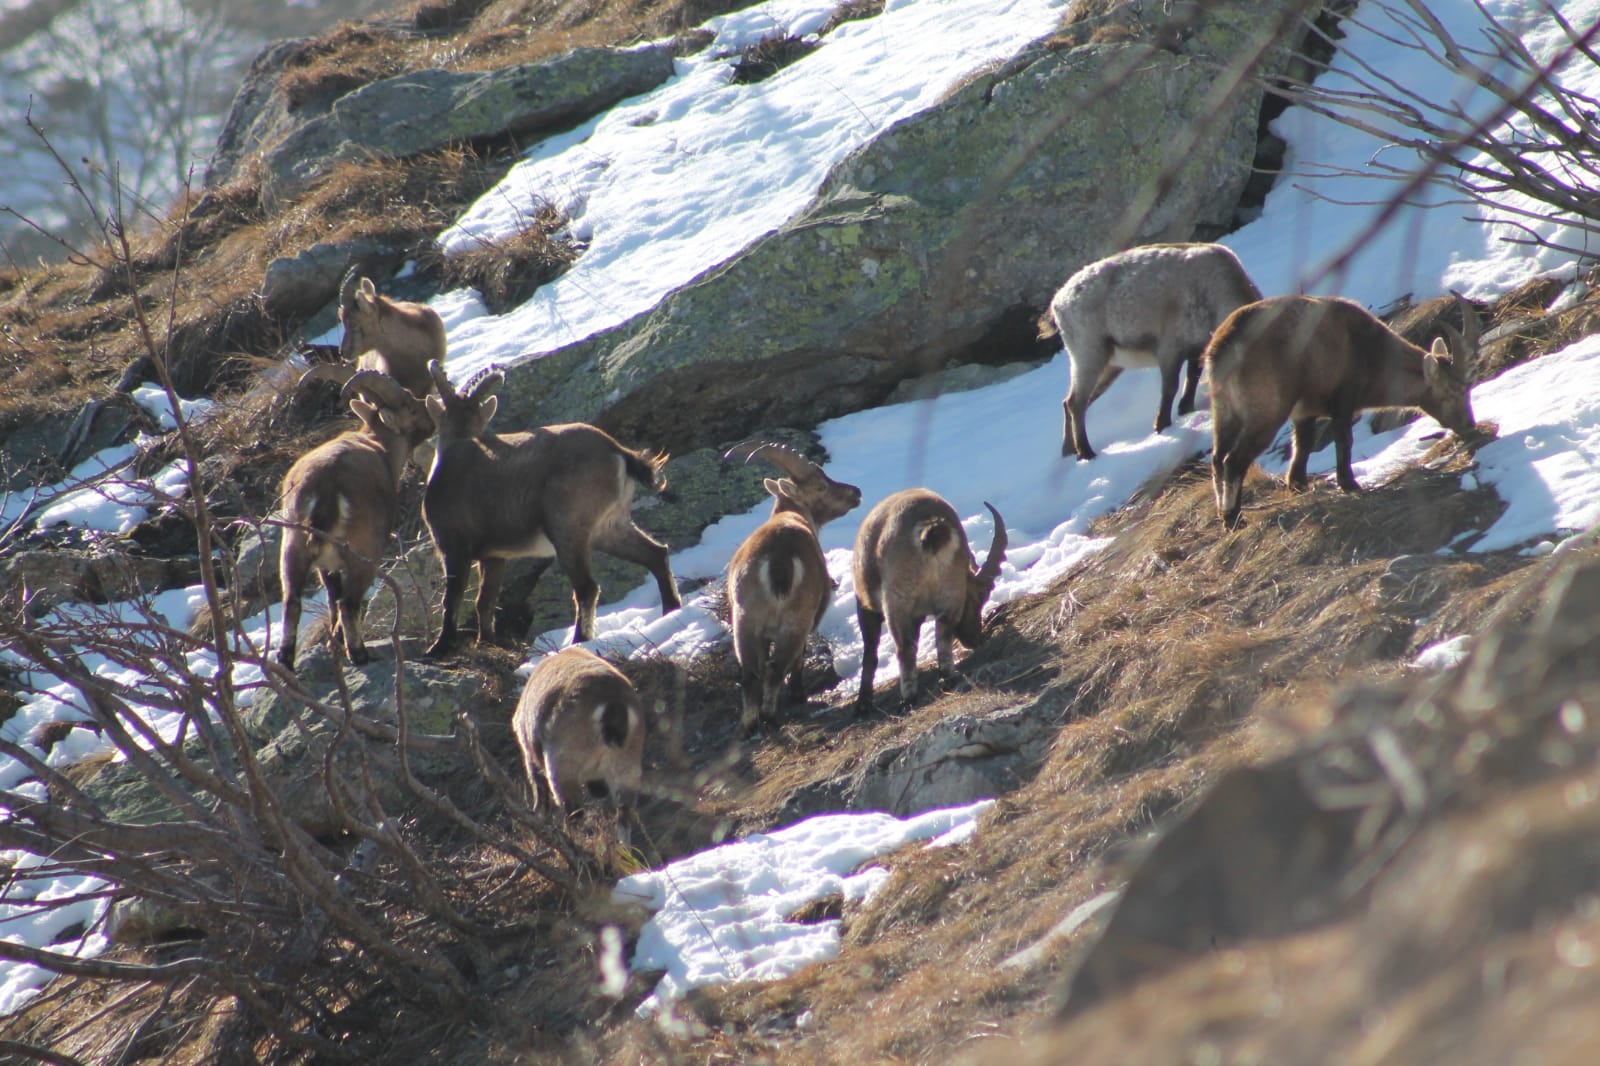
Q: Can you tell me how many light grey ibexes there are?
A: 1